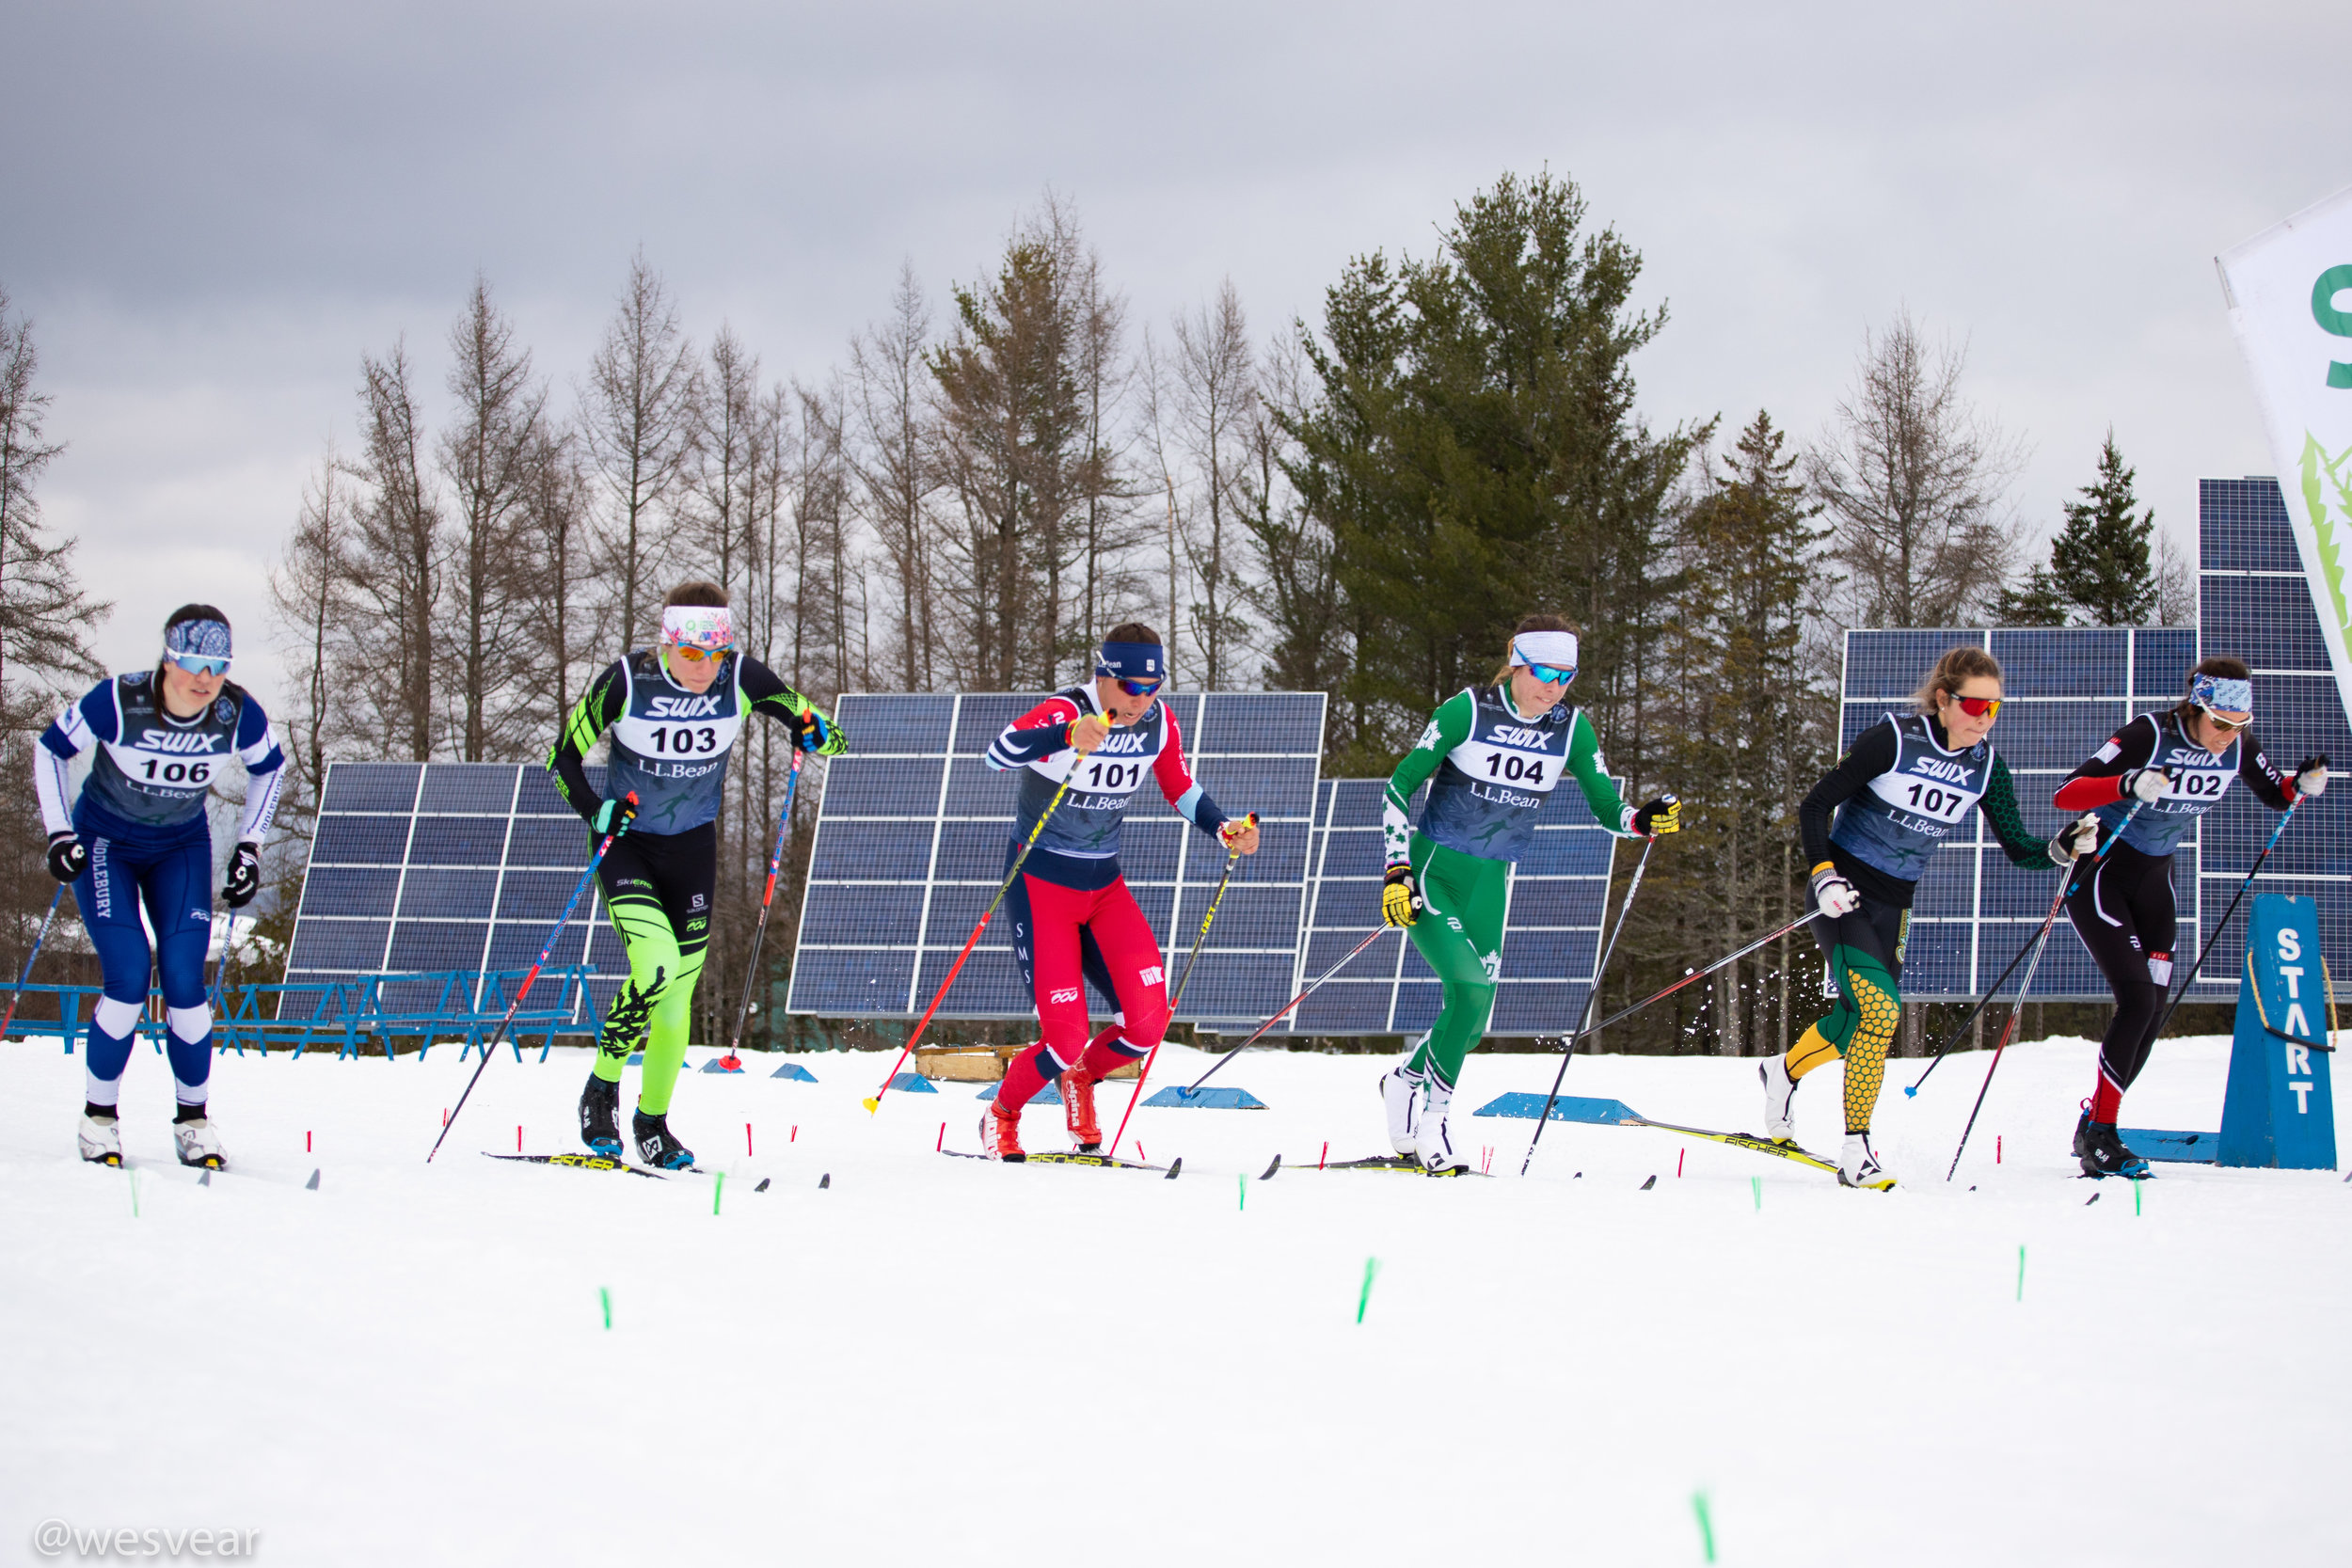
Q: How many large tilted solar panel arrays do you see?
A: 5